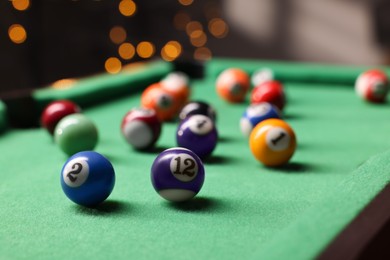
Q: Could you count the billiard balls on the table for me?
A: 15